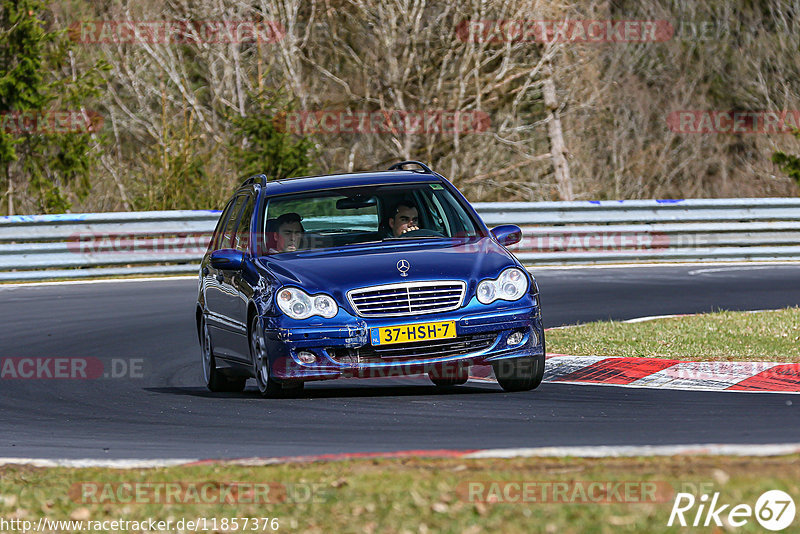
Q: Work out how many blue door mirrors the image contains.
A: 2